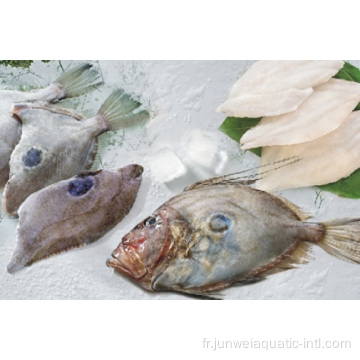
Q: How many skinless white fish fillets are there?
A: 3